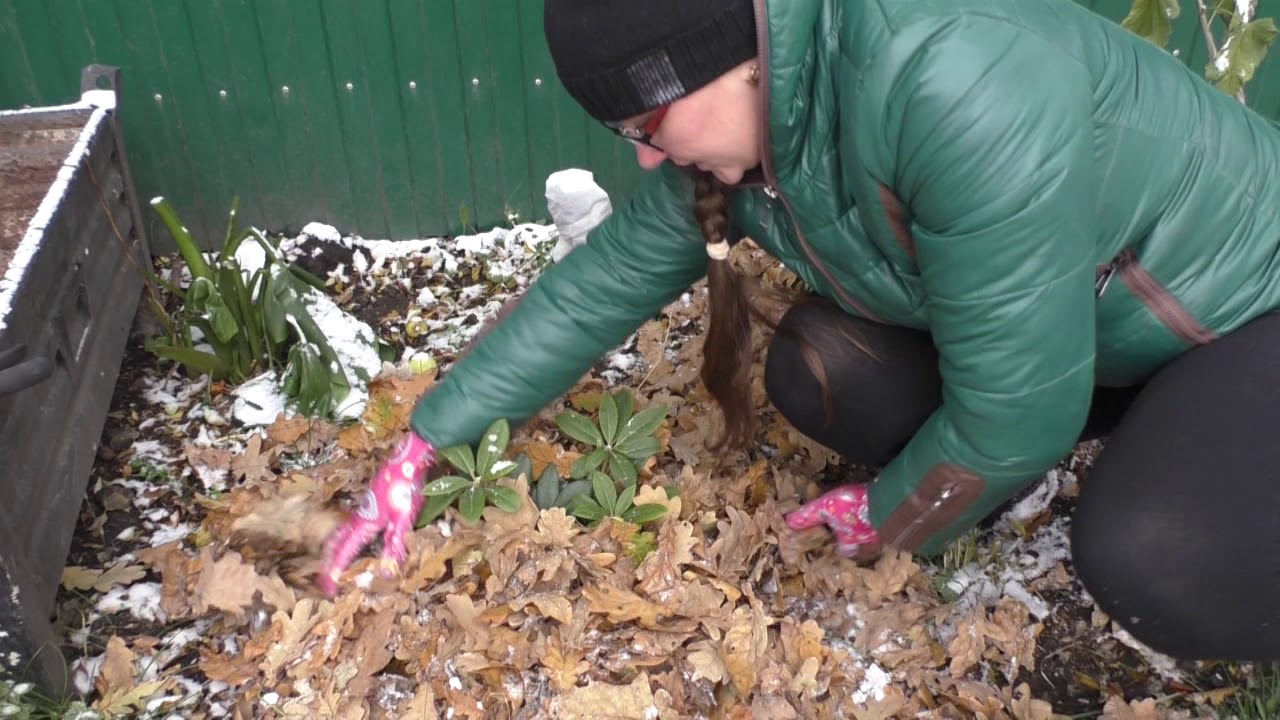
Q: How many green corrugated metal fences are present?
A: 1